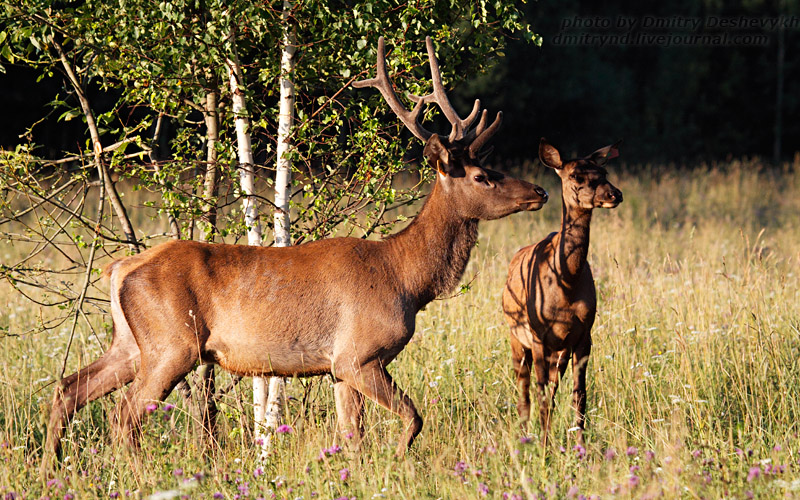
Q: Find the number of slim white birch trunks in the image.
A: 2